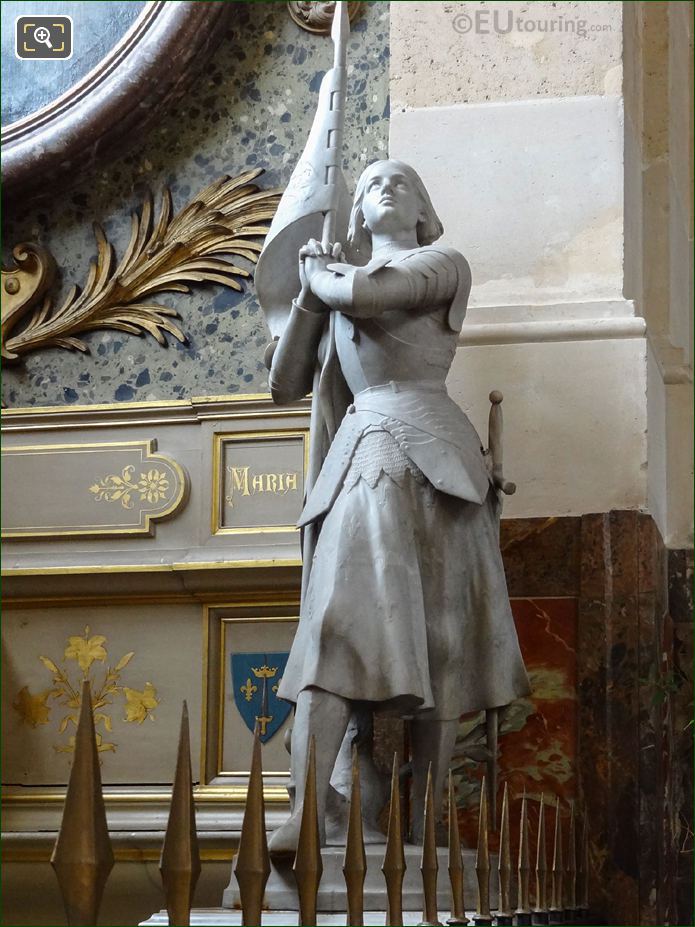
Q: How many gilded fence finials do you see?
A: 15